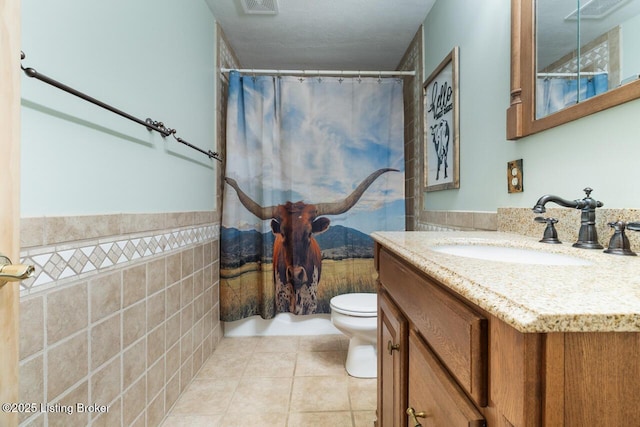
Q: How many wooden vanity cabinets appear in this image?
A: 1